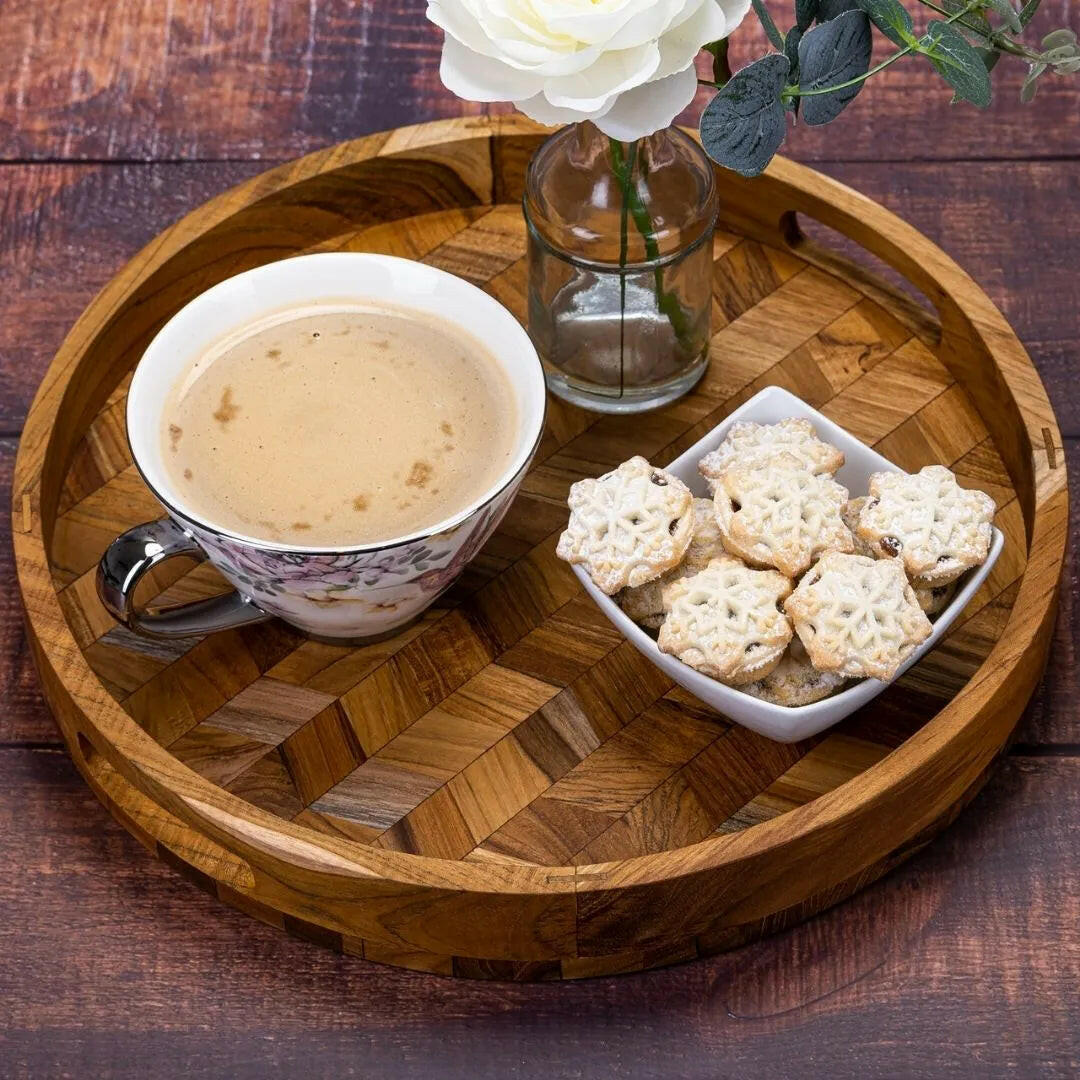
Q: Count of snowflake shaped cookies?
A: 6